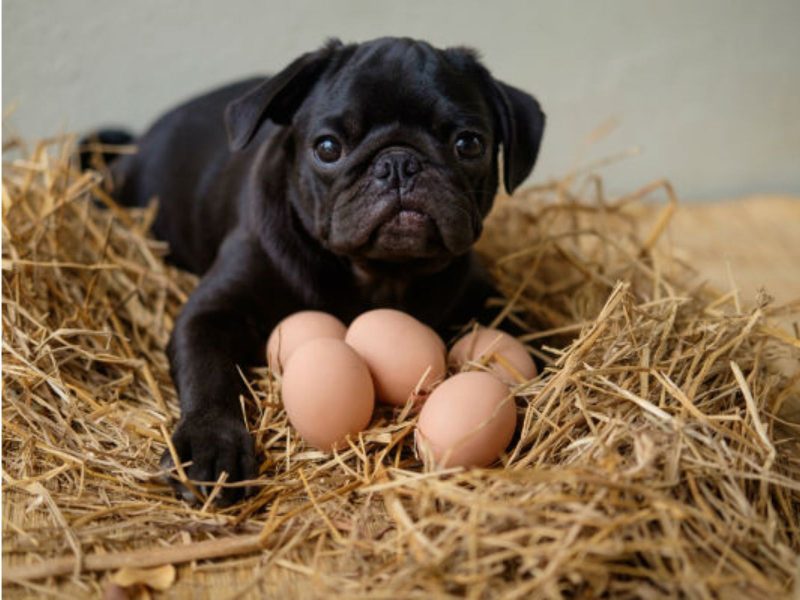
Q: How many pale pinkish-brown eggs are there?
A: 5